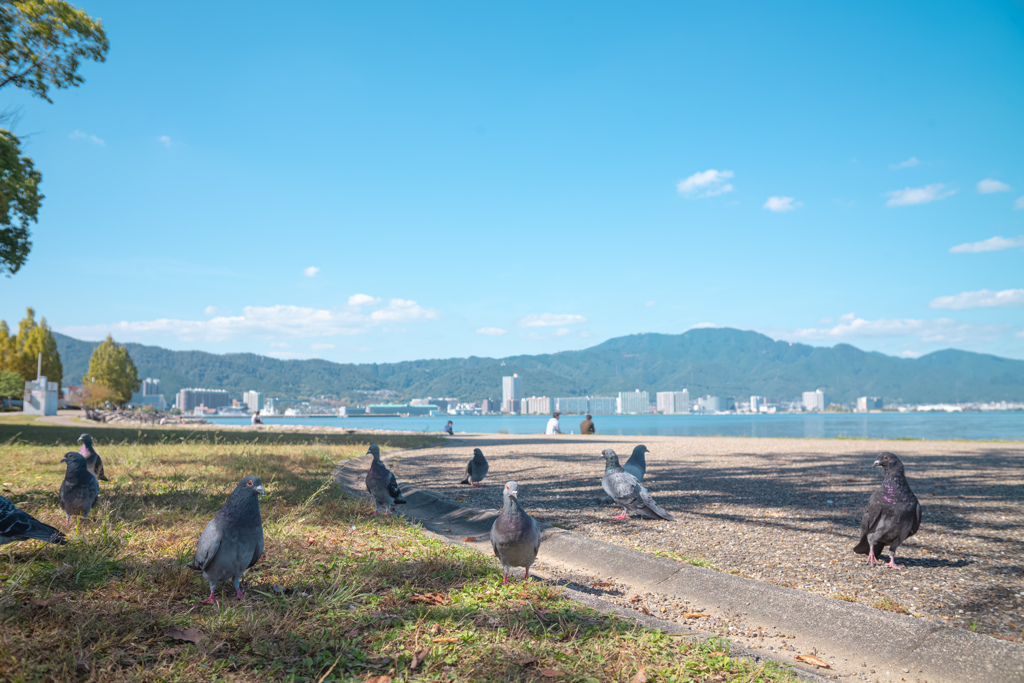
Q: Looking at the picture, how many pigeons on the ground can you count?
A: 10